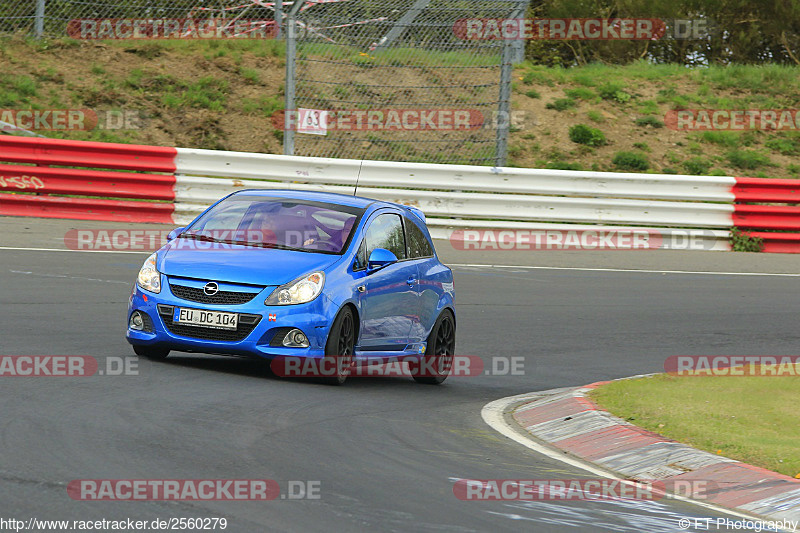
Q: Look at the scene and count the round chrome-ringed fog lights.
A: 2